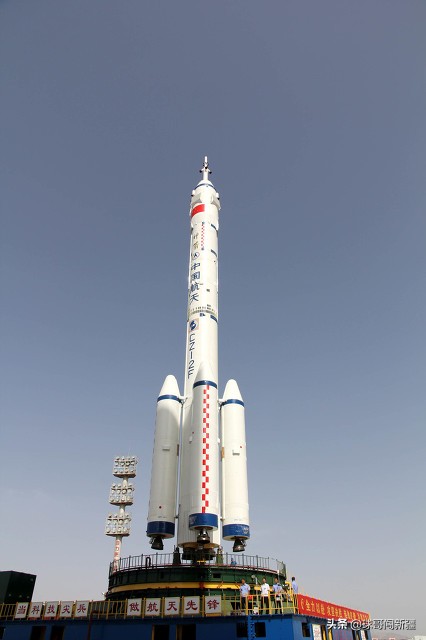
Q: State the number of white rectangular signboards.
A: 10